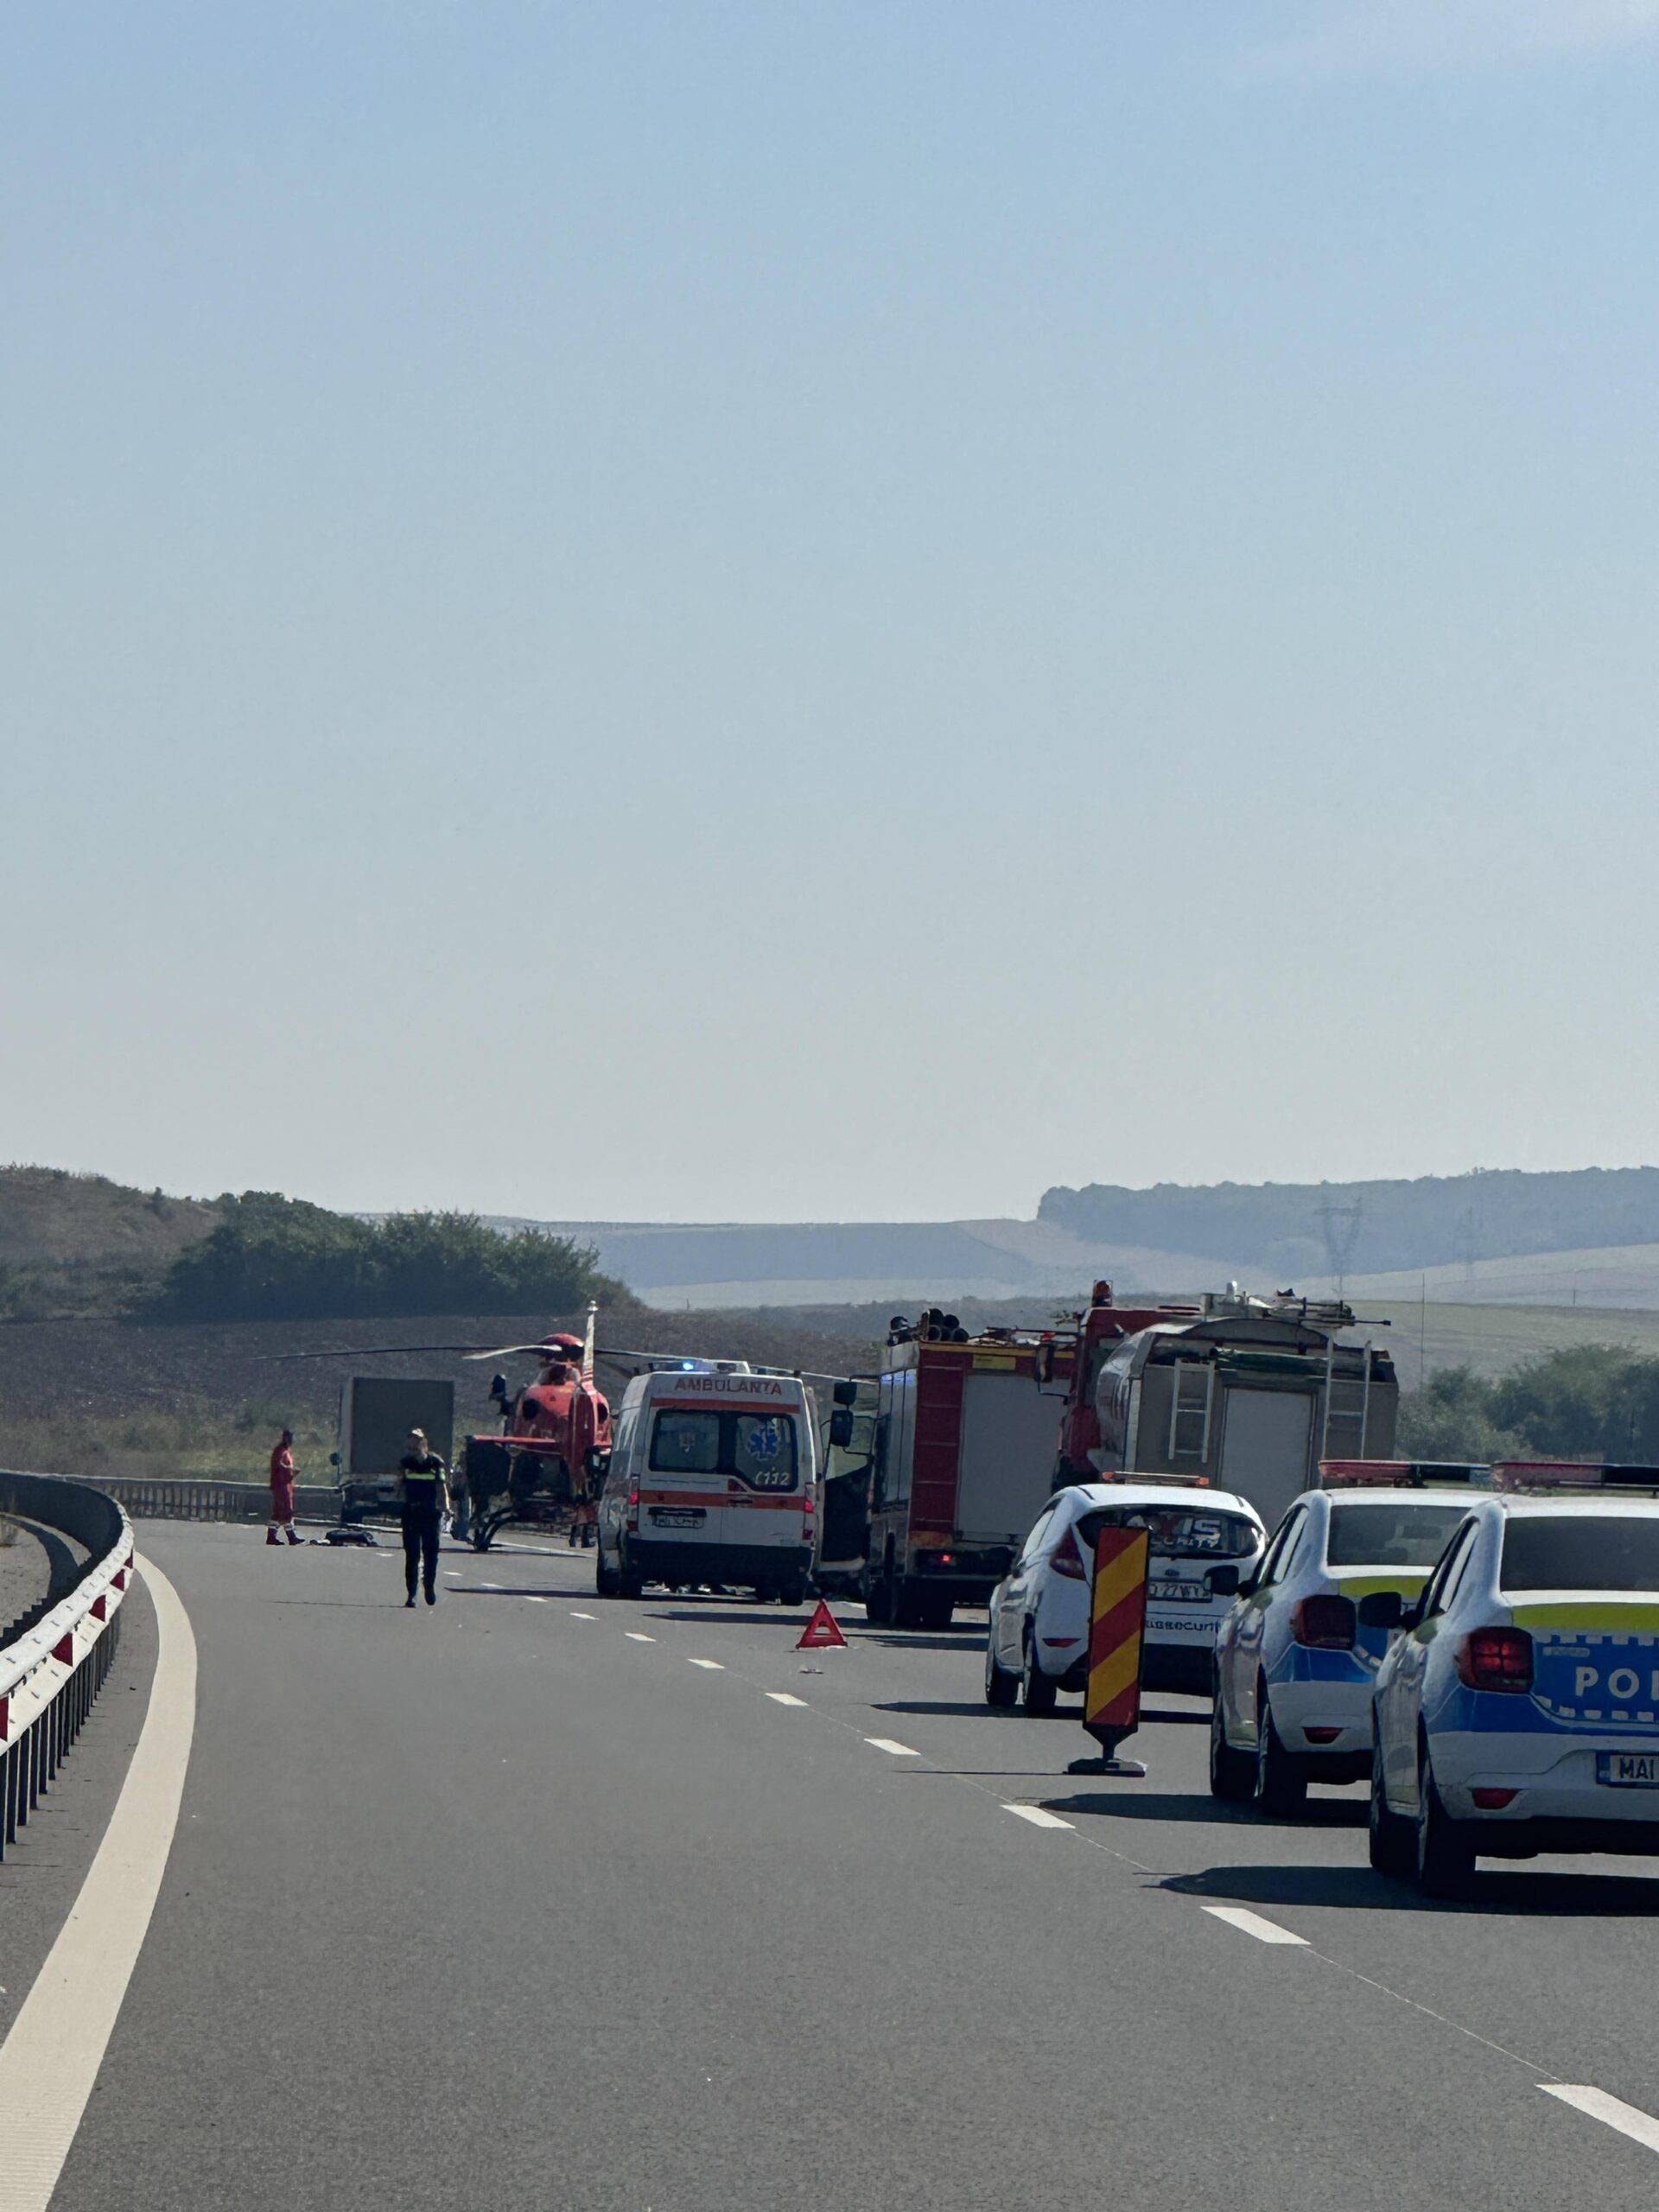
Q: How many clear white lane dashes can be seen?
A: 12